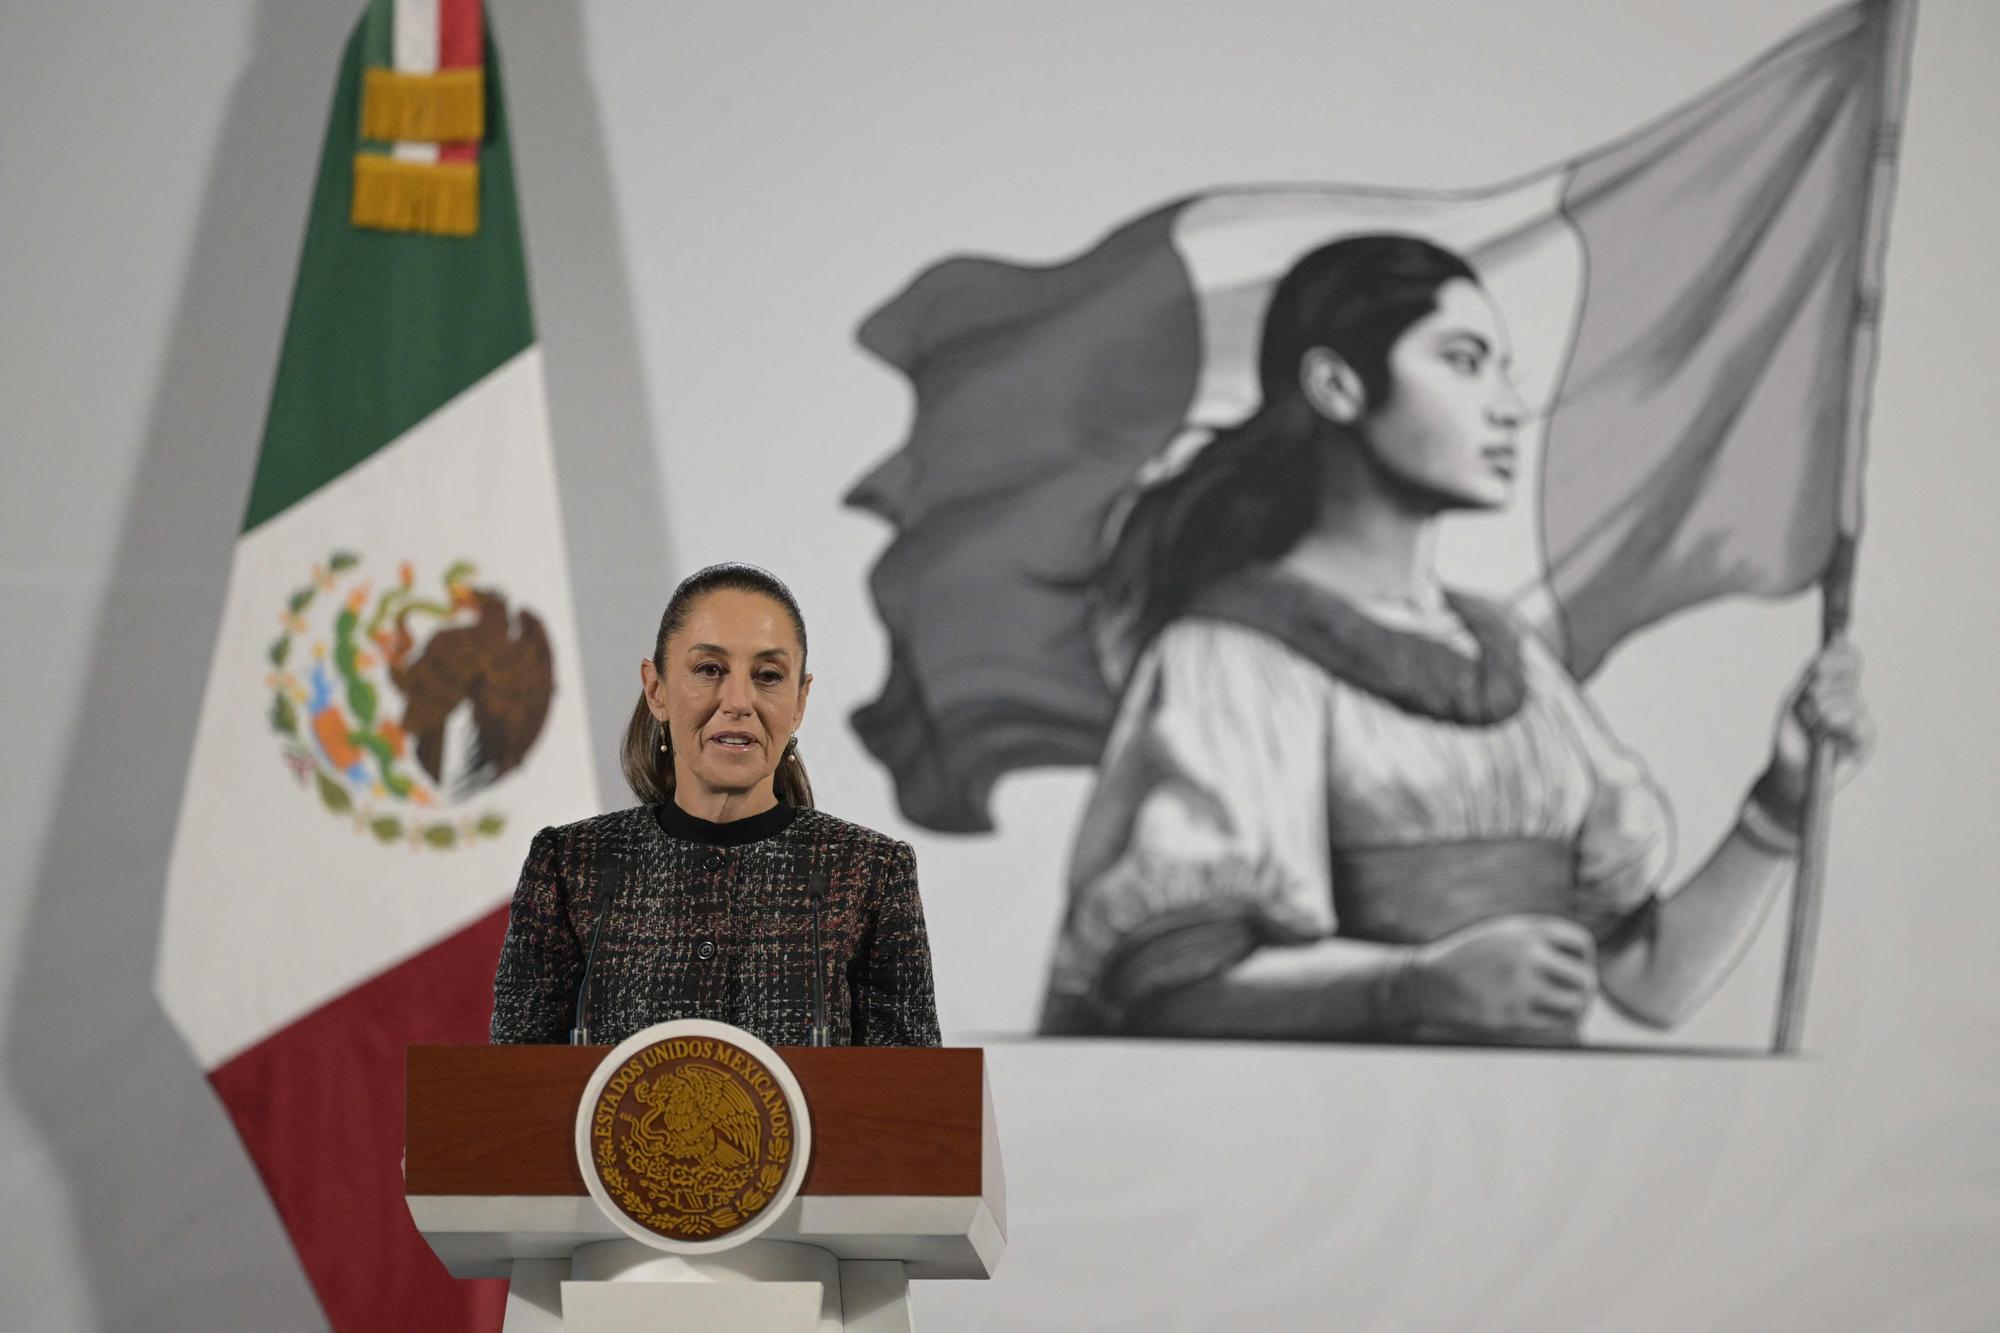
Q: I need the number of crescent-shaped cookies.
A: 0